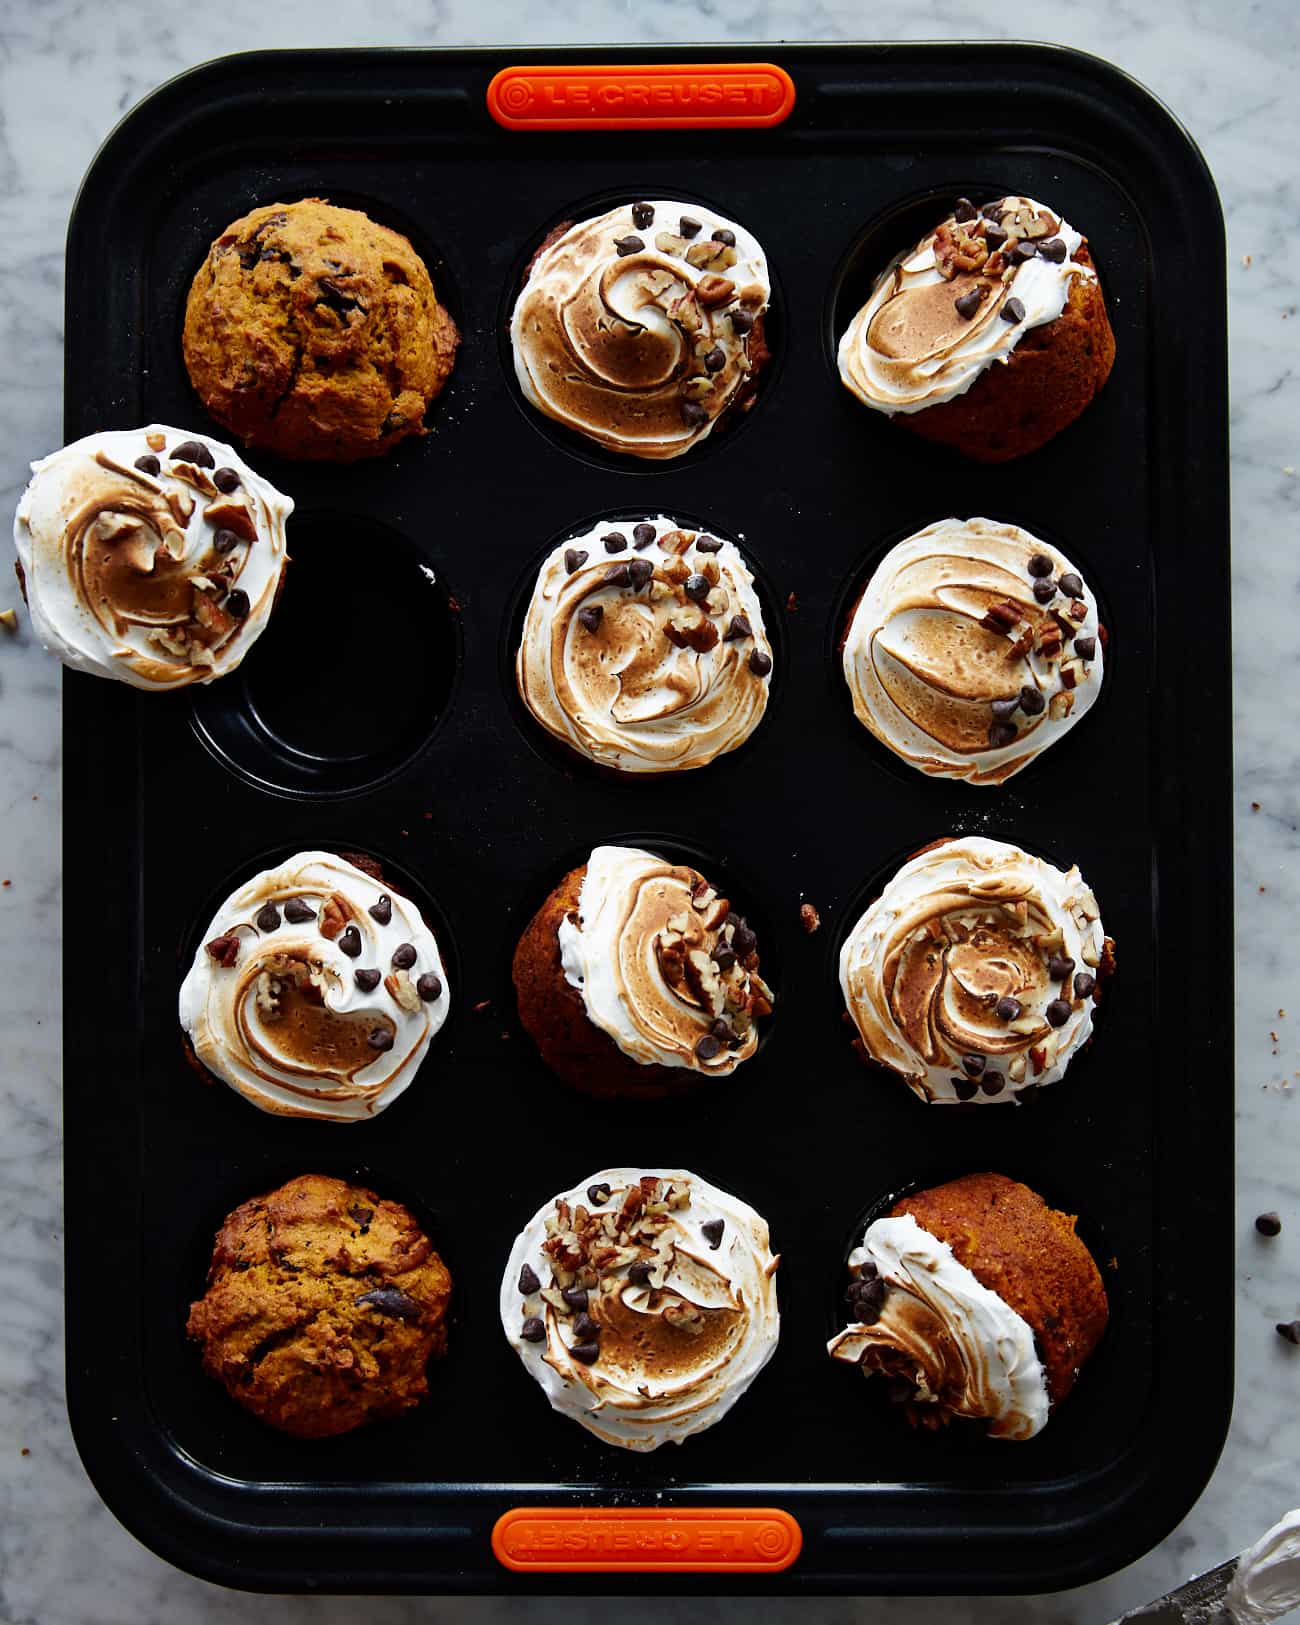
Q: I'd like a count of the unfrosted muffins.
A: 2